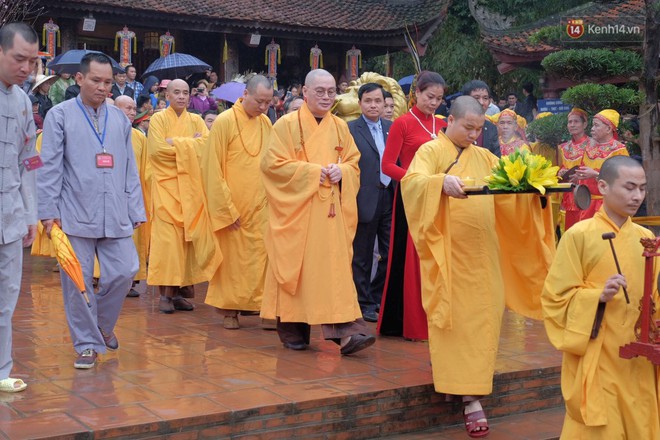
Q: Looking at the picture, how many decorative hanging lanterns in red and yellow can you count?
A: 6